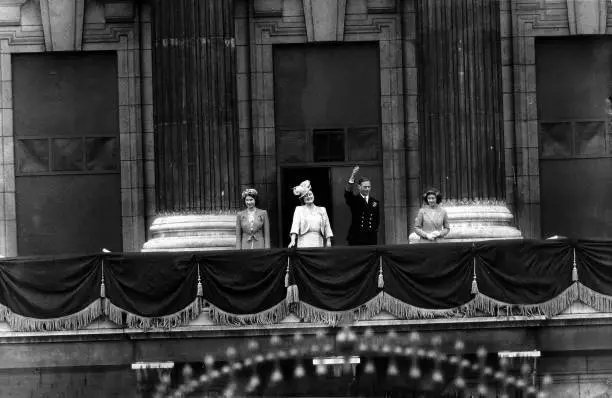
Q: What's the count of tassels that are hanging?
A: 6